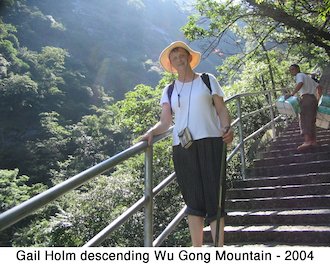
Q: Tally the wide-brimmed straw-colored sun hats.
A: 1